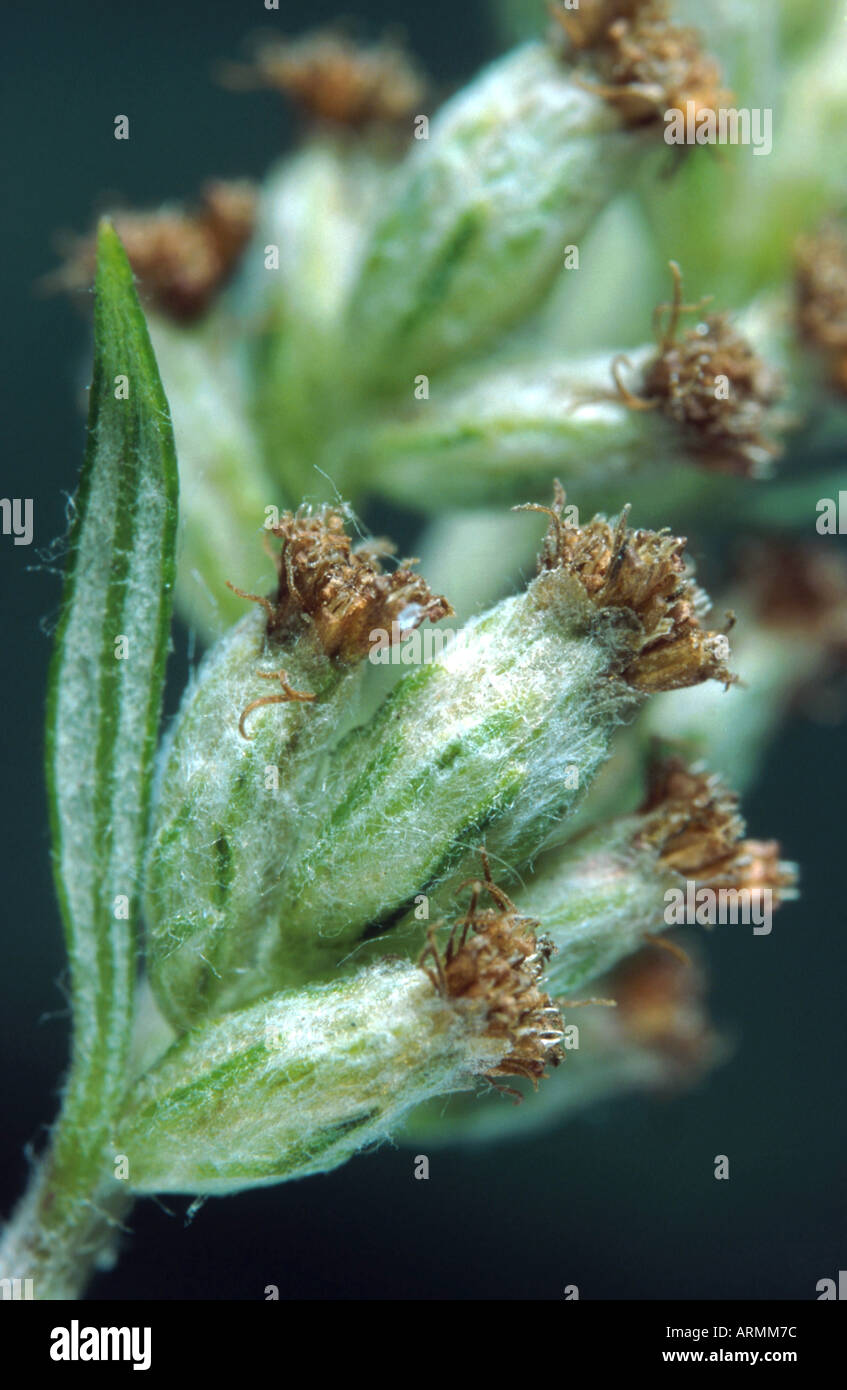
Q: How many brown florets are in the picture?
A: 11